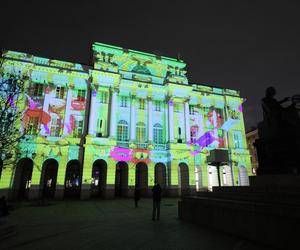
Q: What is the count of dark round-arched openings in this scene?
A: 8